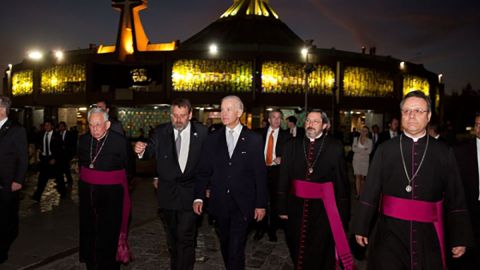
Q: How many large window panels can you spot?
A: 6